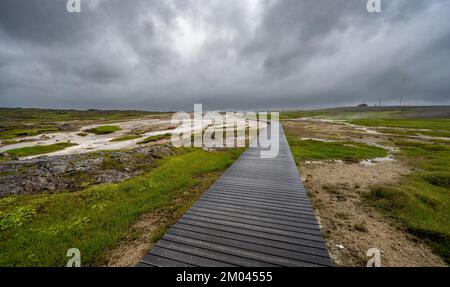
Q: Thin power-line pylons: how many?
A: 2